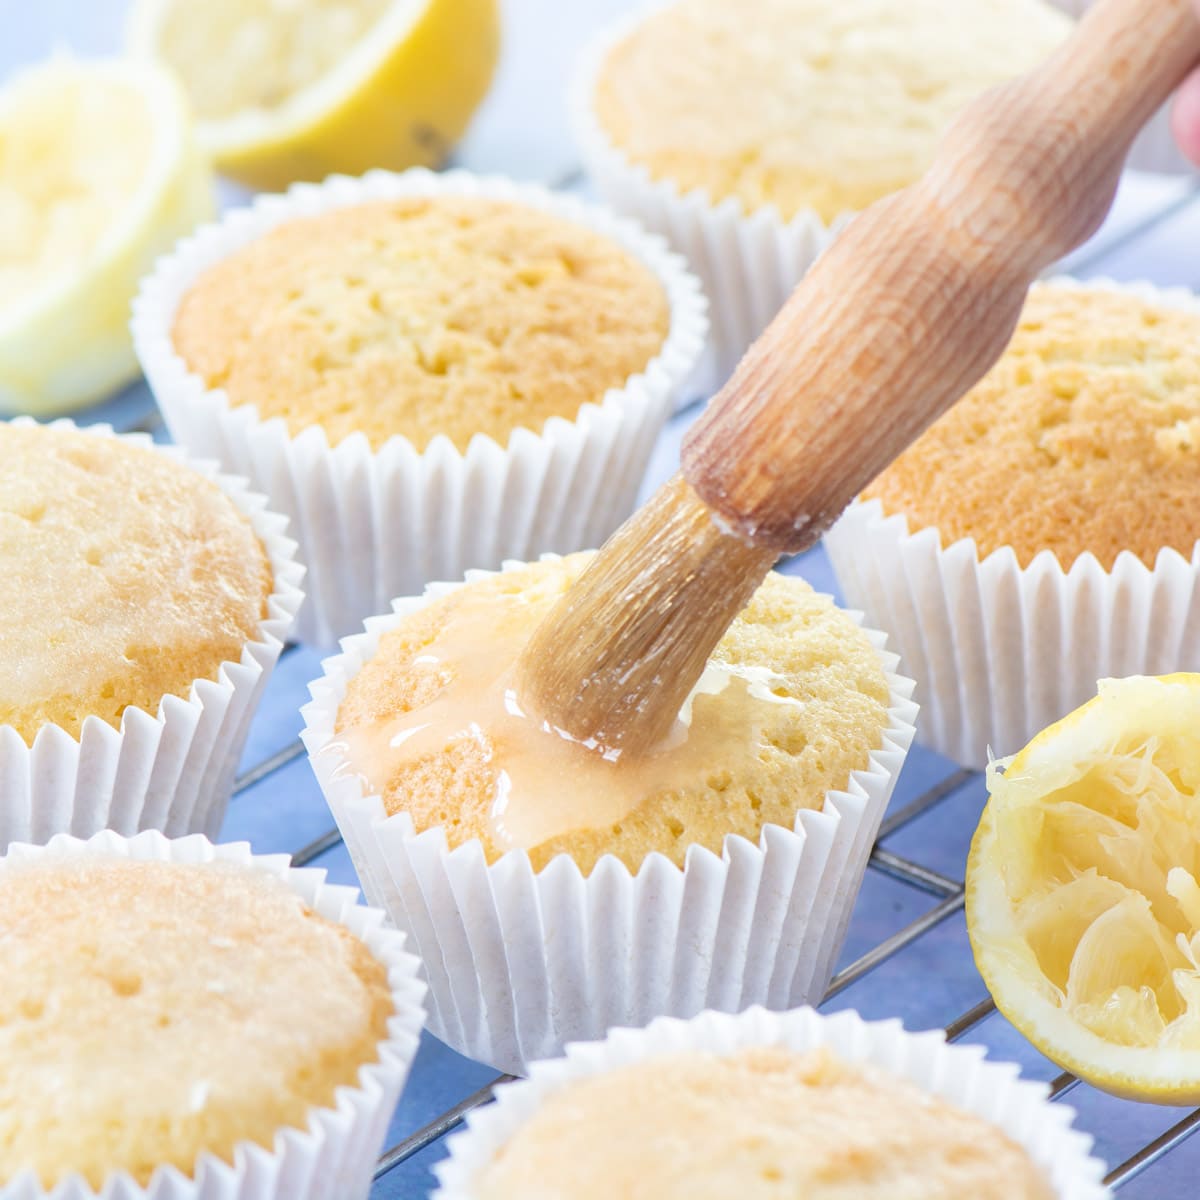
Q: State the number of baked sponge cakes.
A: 7